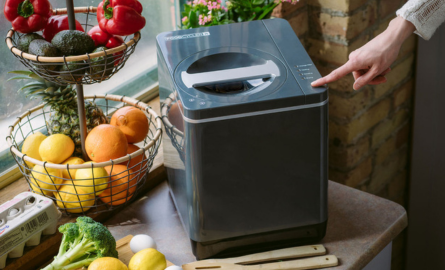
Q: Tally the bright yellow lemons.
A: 8